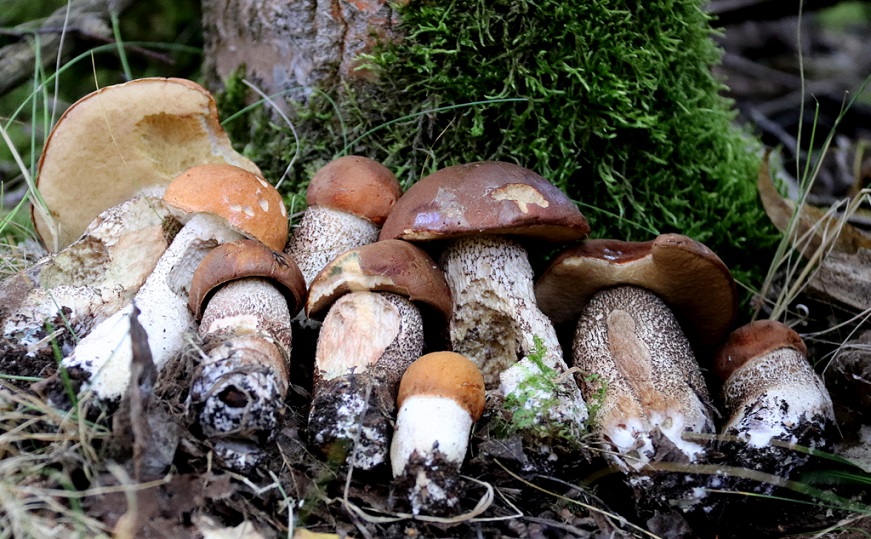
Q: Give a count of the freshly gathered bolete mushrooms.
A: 9